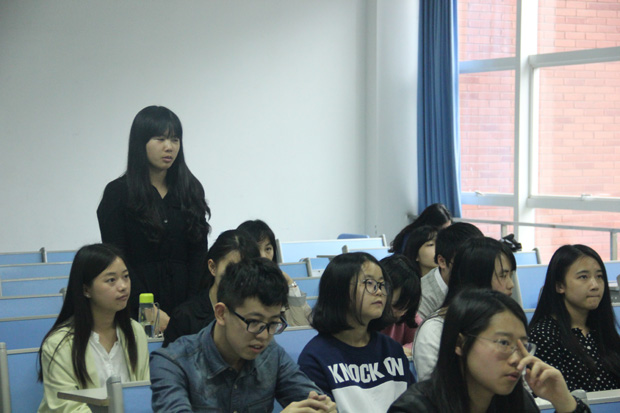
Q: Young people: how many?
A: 13